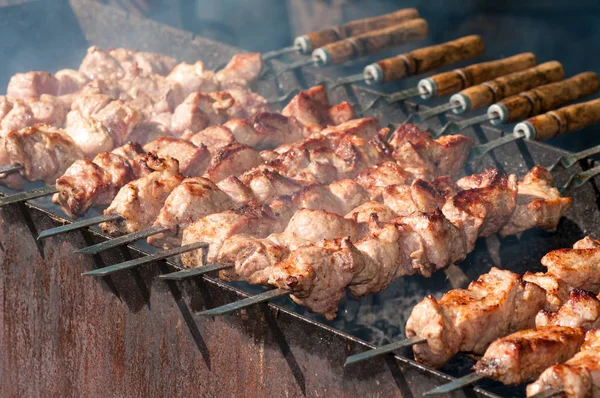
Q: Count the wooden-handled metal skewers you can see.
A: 7